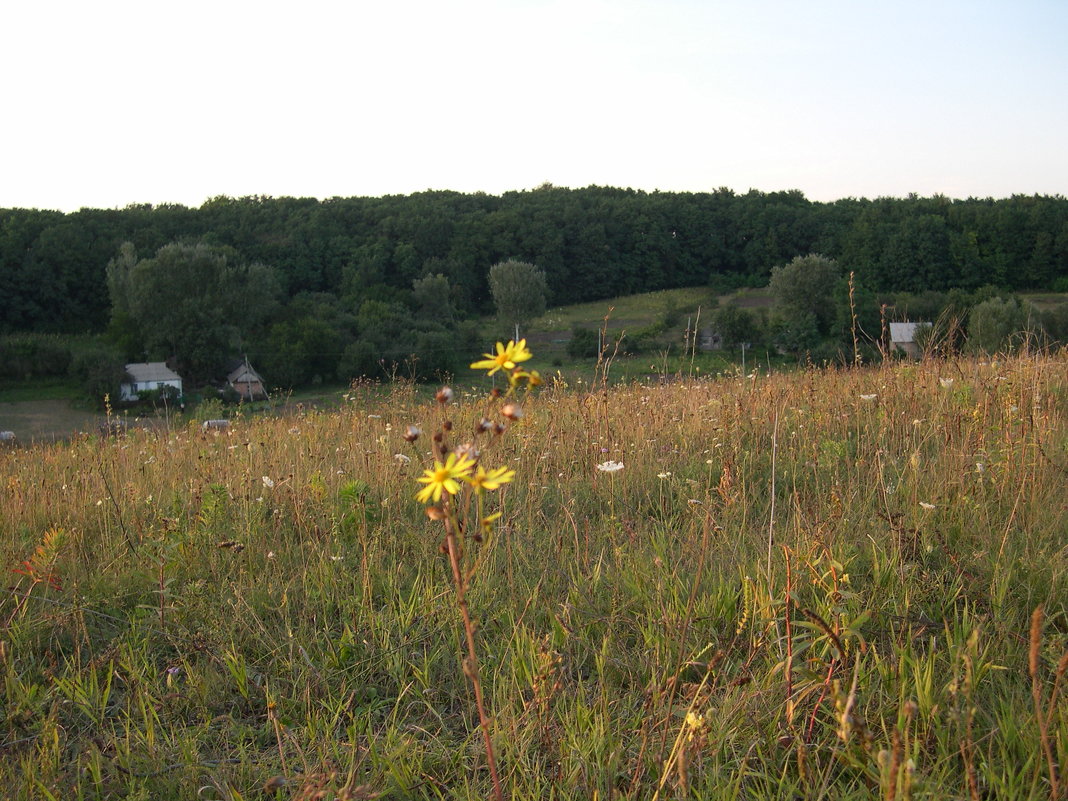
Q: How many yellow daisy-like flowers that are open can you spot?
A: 3